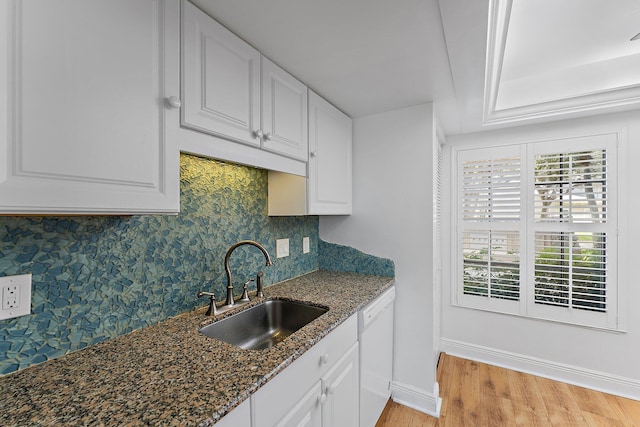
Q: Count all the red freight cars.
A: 0